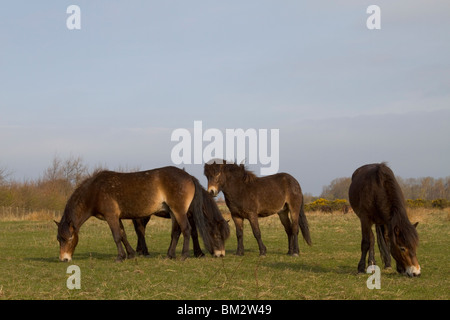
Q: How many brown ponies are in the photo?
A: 4